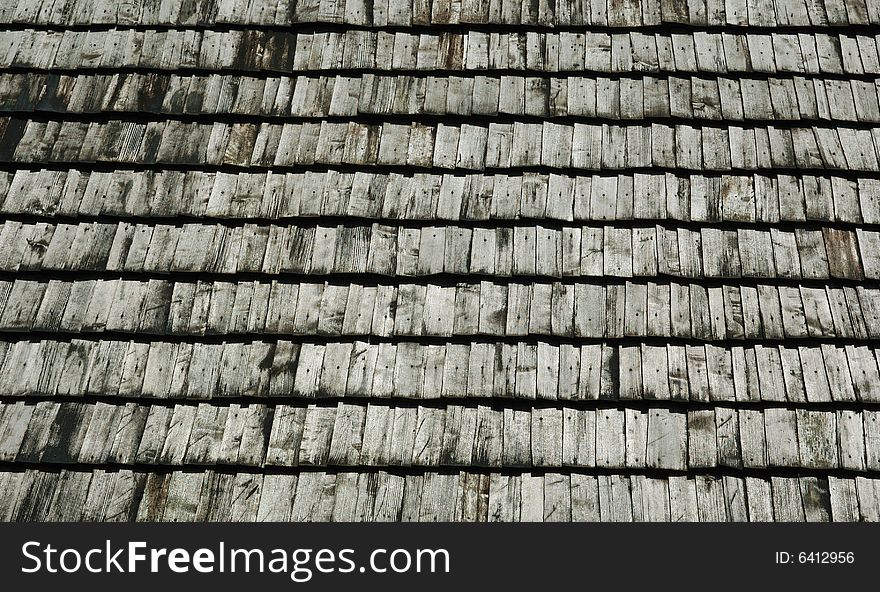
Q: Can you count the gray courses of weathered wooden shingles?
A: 10